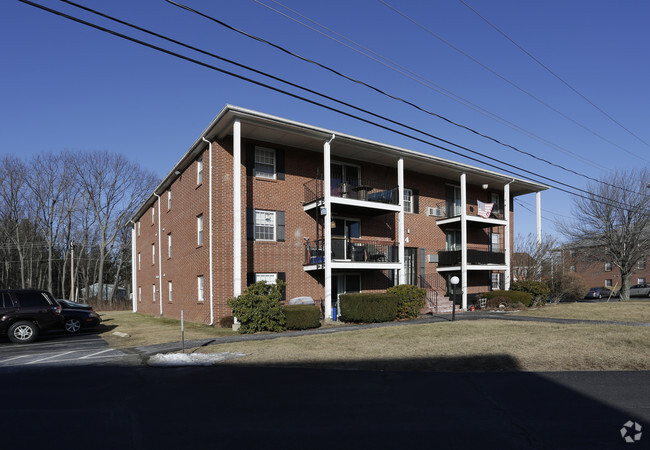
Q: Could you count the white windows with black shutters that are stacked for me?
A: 3